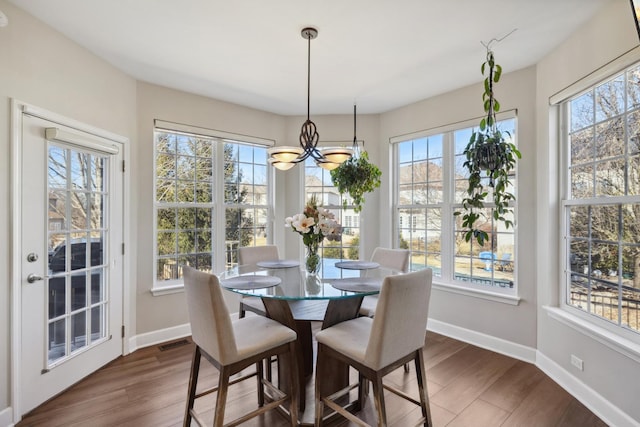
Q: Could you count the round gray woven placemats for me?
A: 4